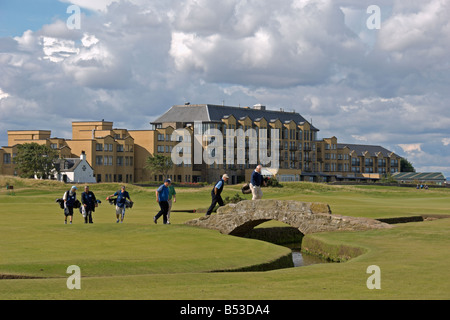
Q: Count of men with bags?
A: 4